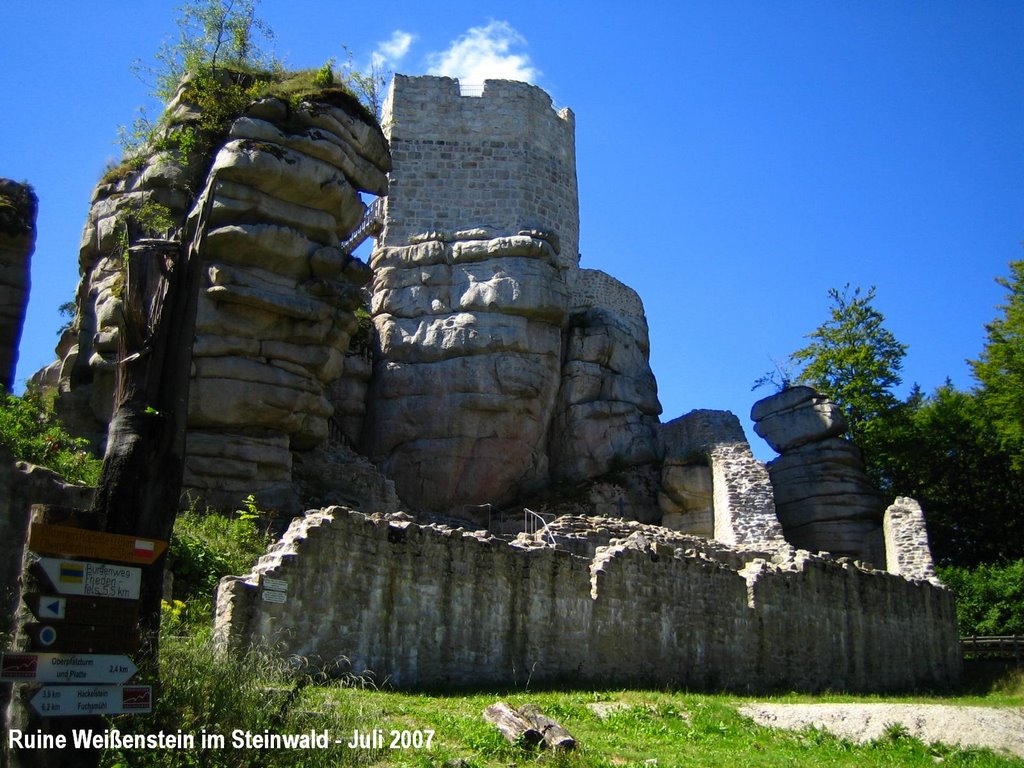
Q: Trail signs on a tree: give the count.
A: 6